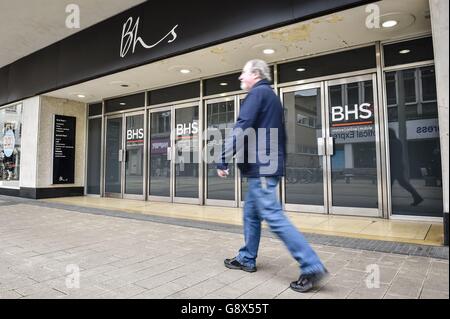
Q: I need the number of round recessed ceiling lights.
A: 5